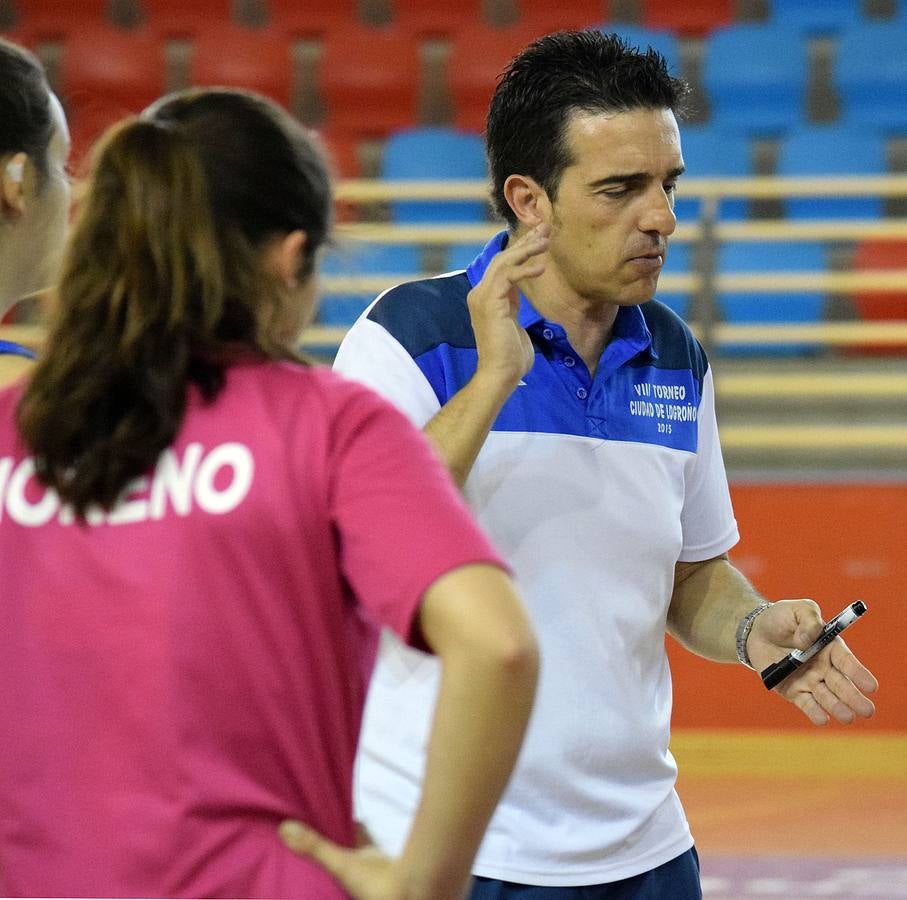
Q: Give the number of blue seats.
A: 11